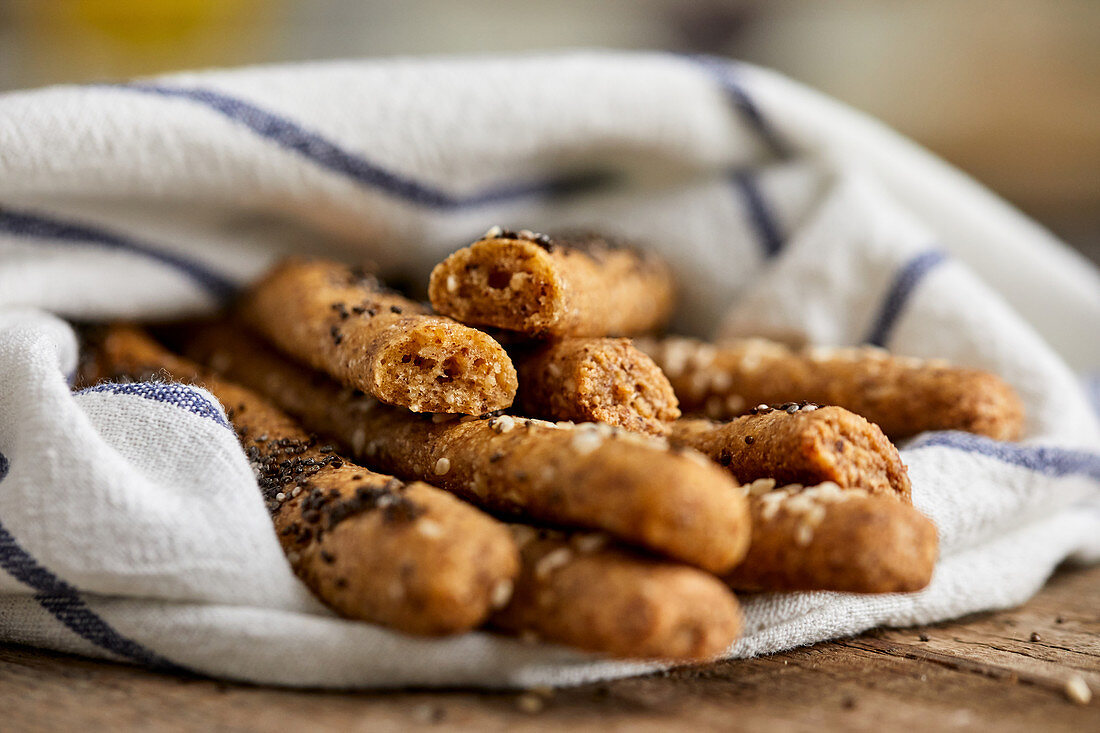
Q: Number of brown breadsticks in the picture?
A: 9